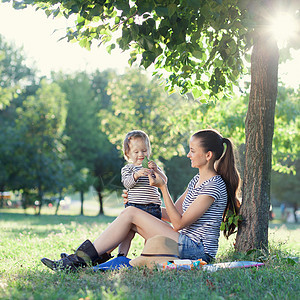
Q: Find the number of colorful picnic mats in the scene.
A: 1